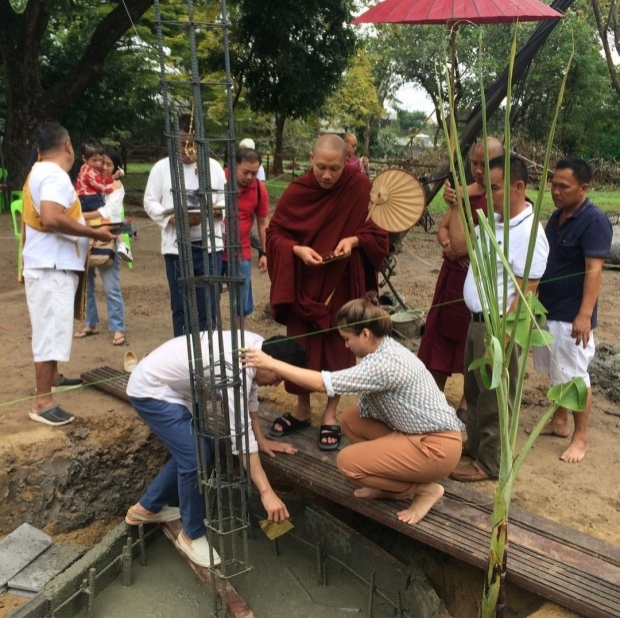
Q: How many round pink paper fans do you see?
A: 0